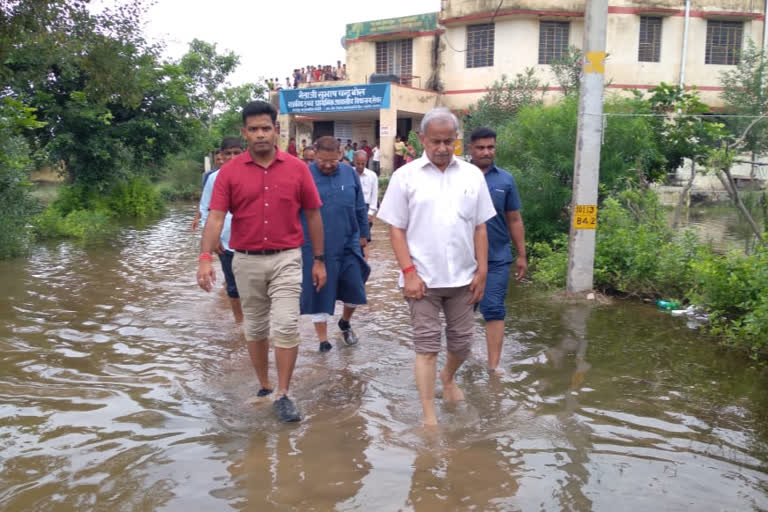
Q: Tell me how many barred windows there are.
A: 5